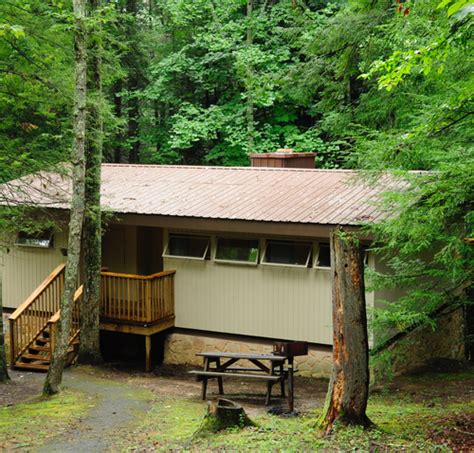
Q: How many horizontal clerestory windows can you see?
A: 5